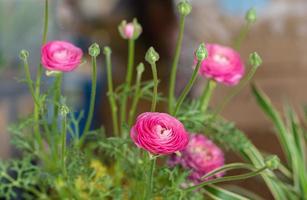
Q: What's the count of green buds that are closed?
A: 11